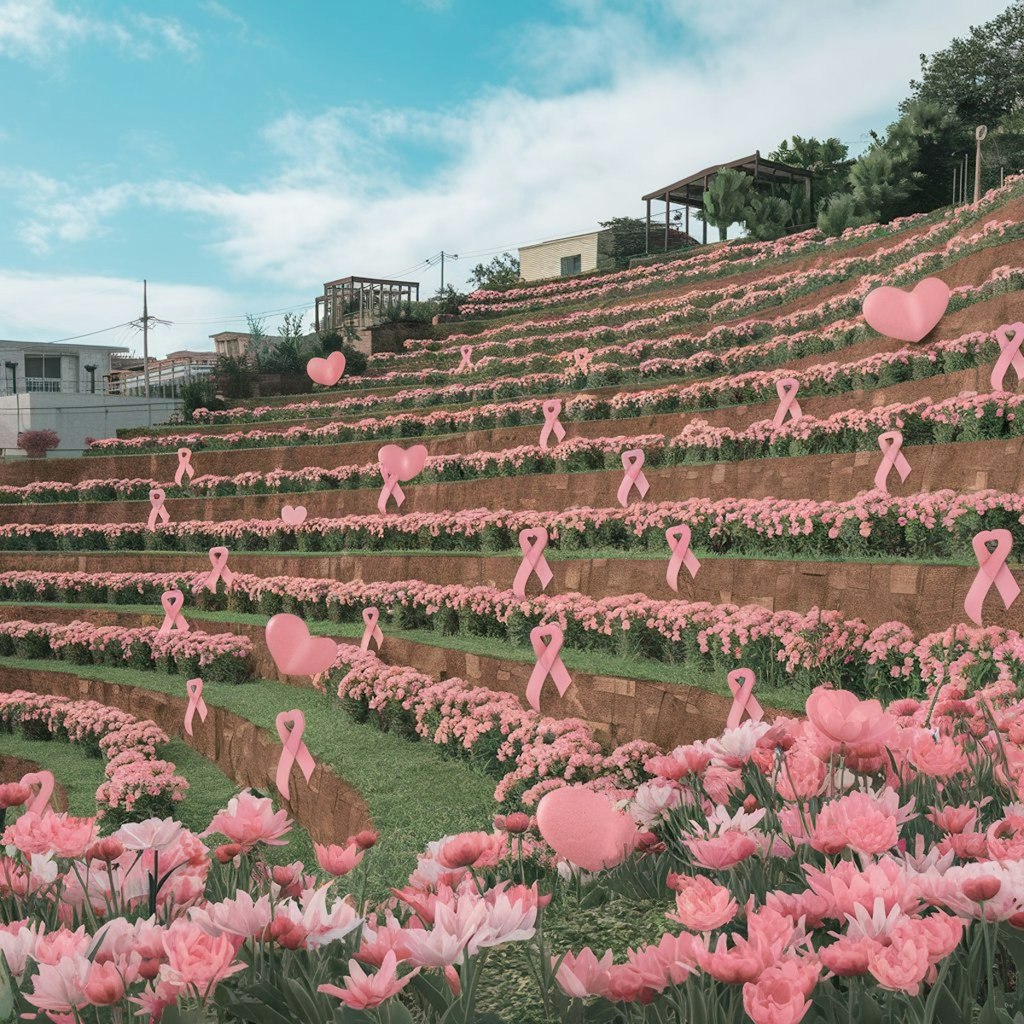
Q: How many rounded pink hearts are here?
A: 6